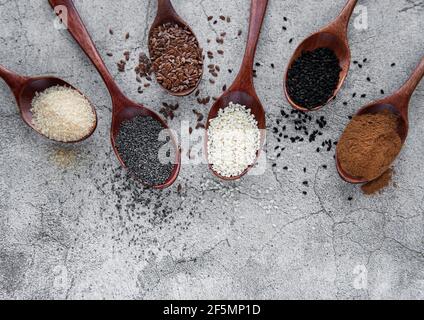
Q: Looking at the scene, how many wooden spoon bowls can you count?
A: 6